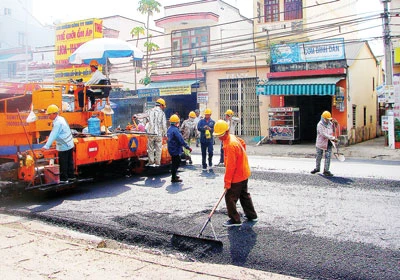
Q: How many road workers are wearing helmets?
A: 9